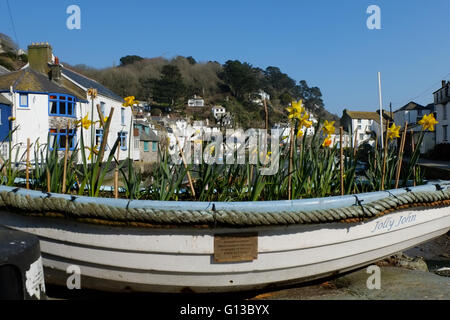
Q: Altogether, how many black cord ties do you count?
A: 9